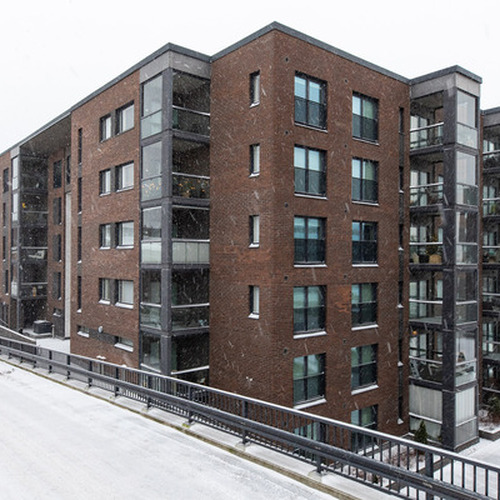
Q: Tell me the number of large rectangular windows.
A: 12